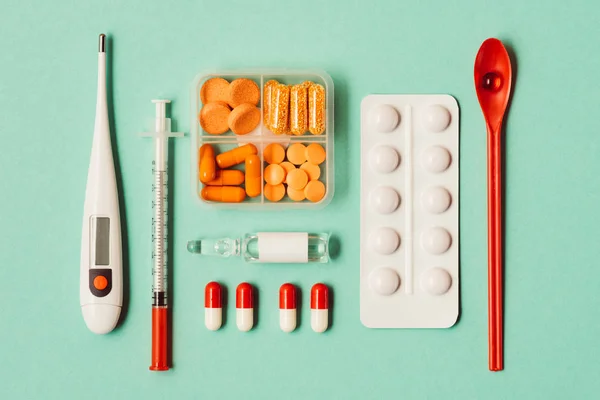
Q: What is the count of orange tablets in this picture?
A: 14